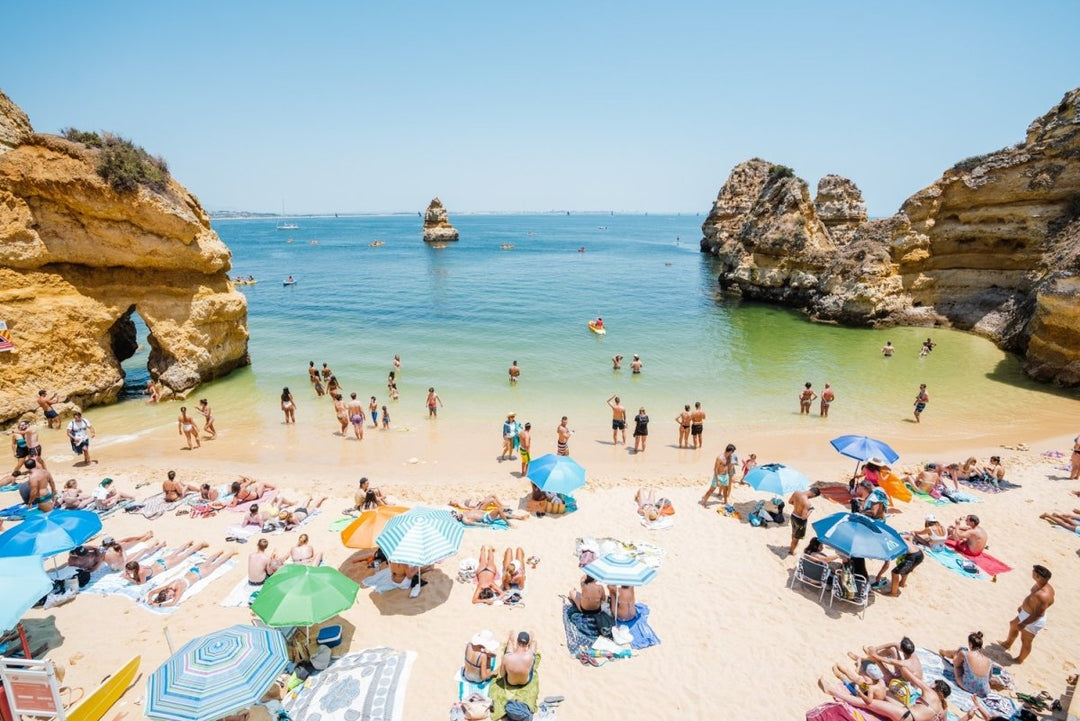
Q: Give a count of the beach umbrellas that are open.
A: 11